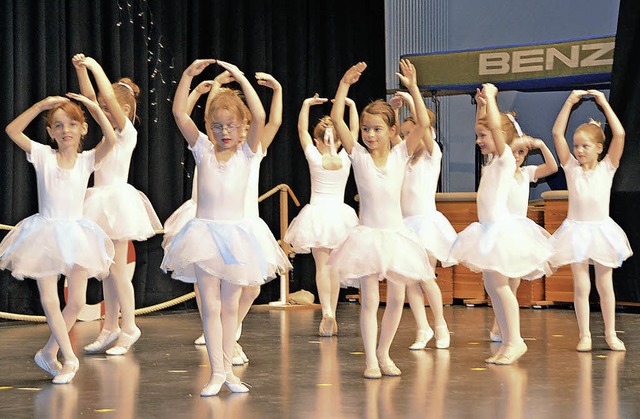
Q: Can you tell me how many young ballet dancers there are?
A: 11